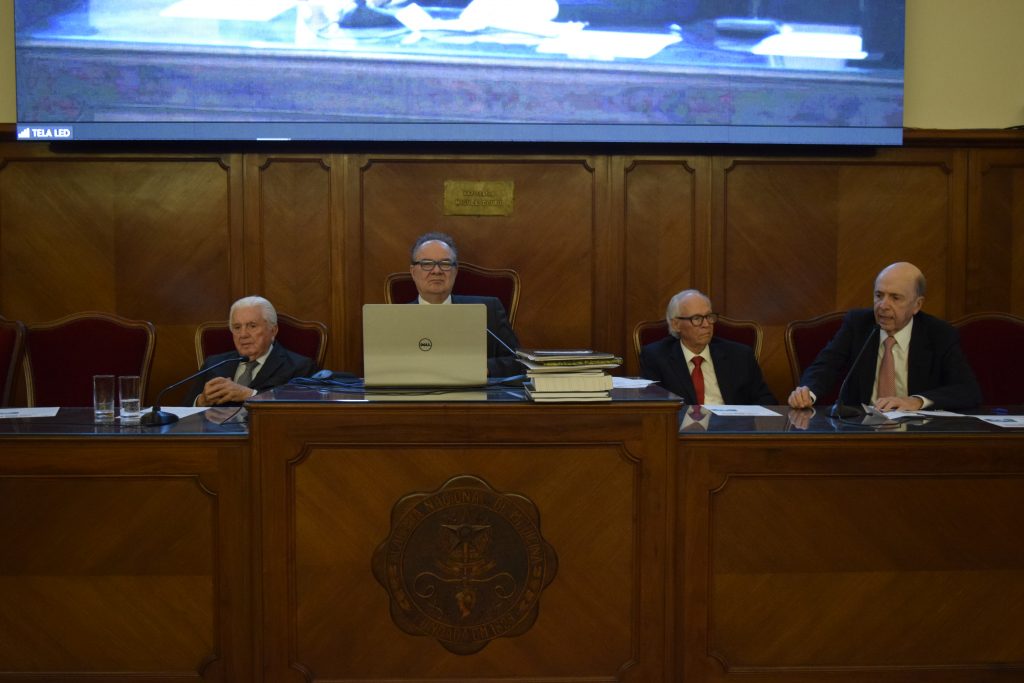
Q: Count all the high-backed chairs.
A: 7